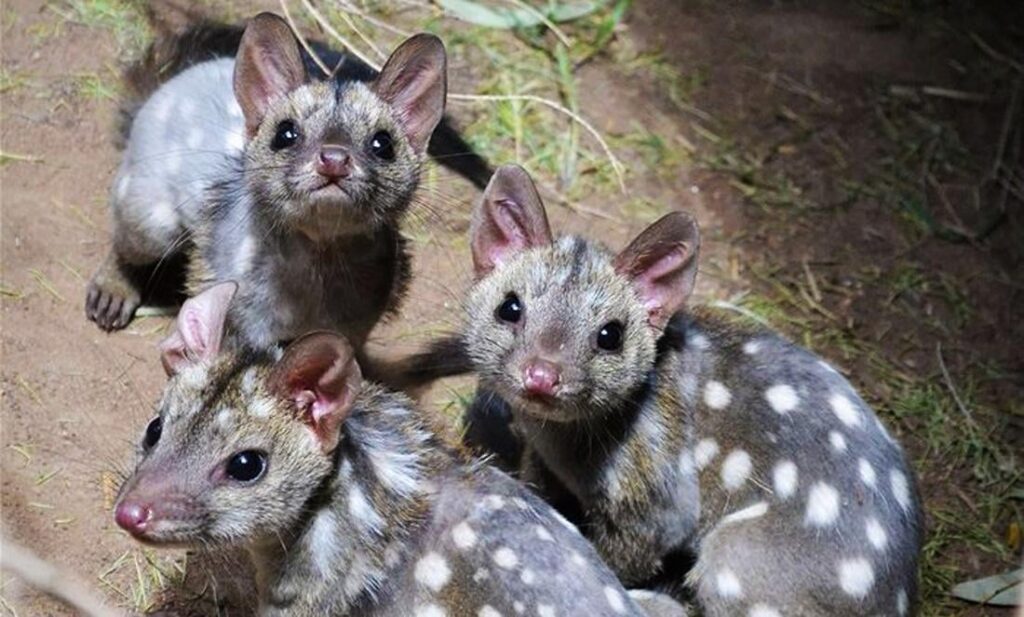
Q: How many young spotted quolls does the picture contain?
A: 3